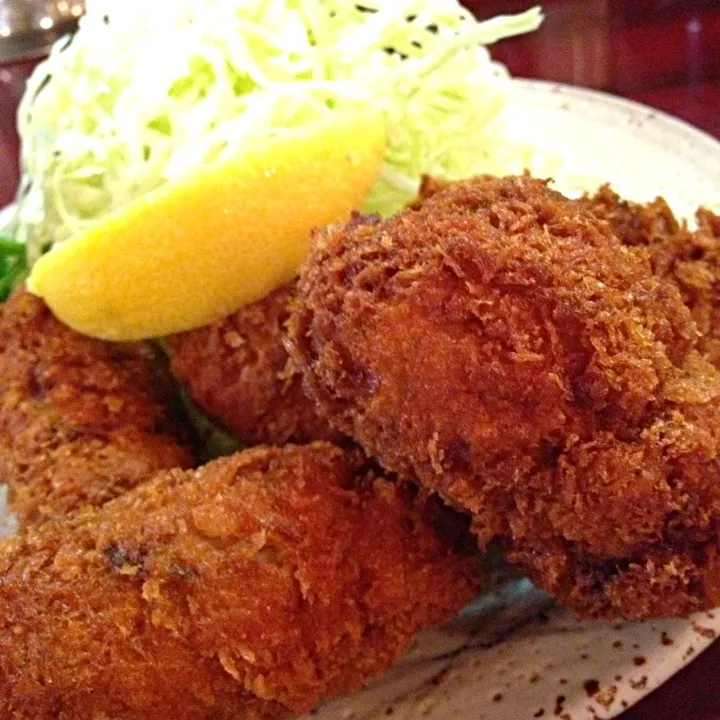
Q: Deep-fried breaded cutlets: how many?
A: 5